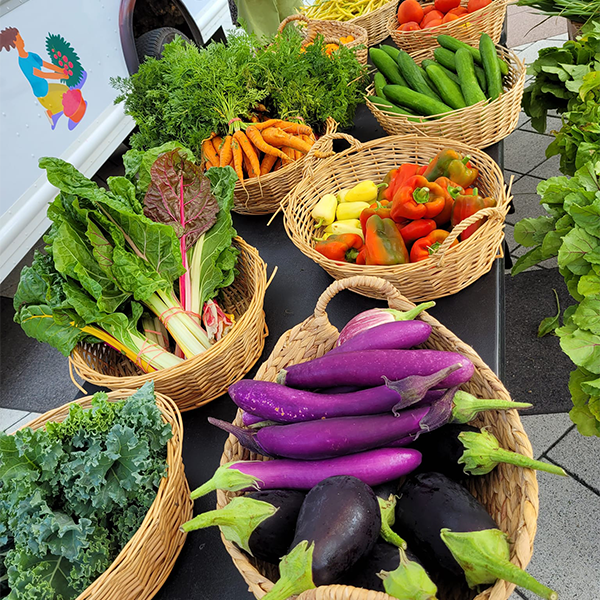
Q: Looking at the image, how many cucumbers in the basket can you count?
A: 12